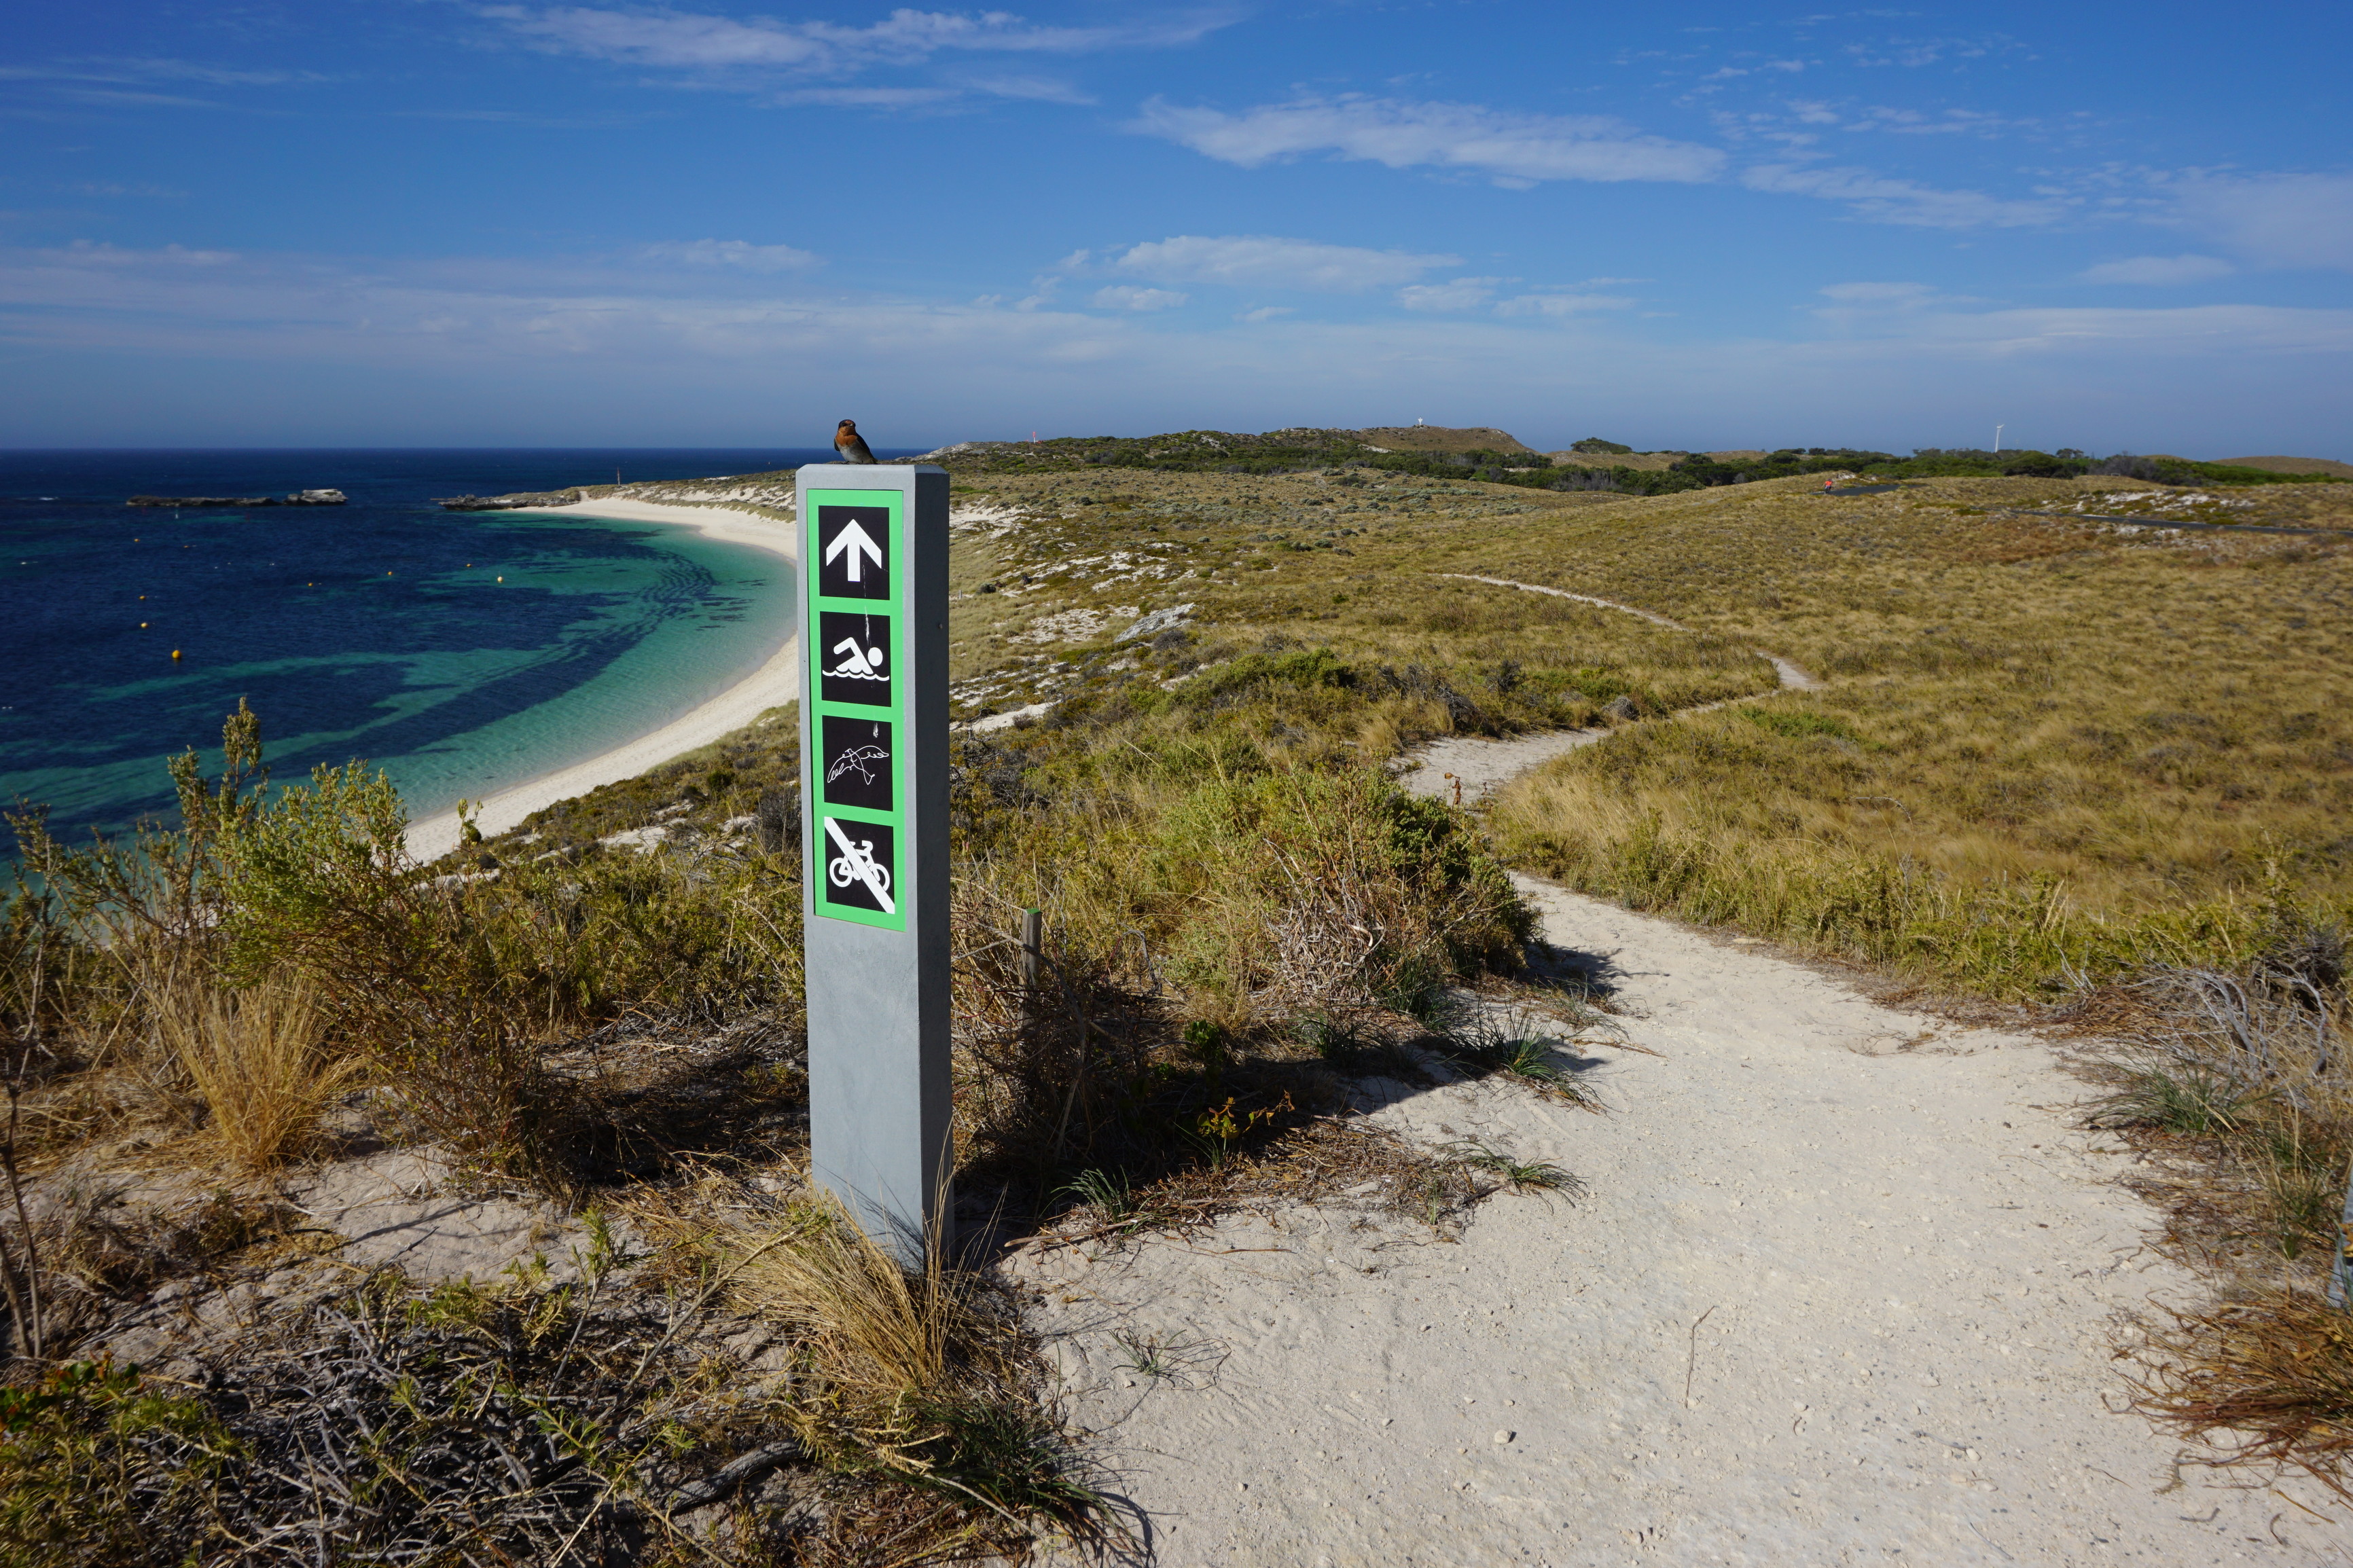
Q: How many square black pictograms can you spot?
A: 4